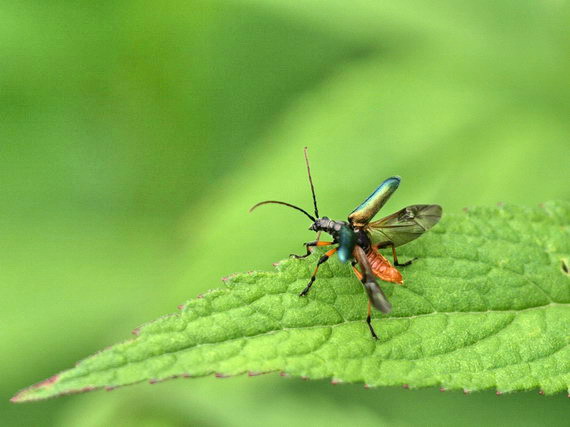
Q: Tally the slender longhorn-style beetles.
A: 1